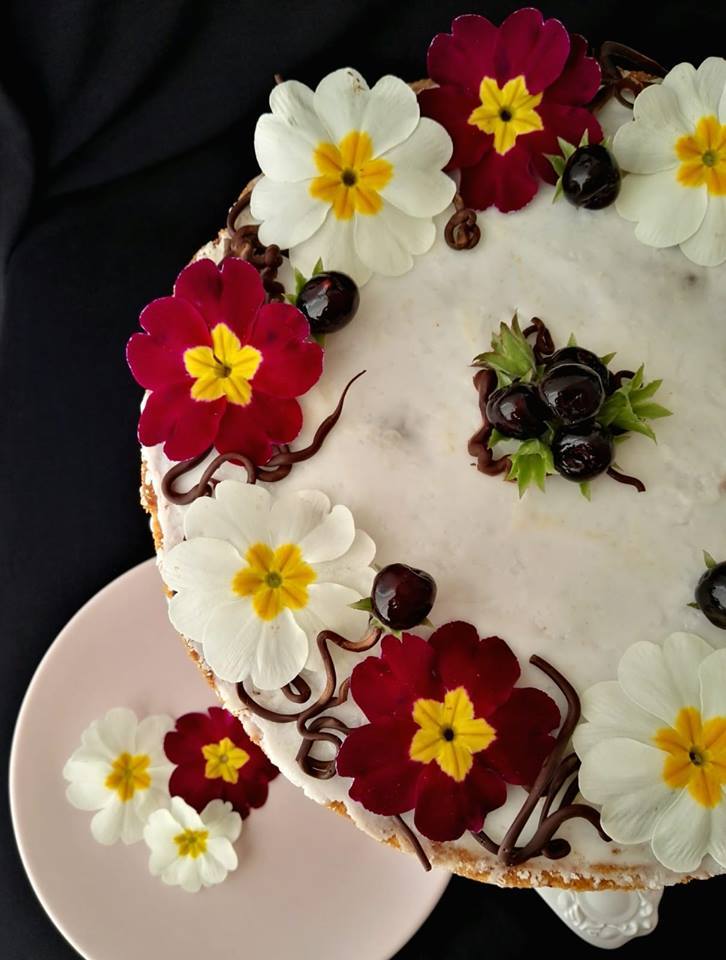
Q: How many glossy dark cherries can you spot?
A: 8